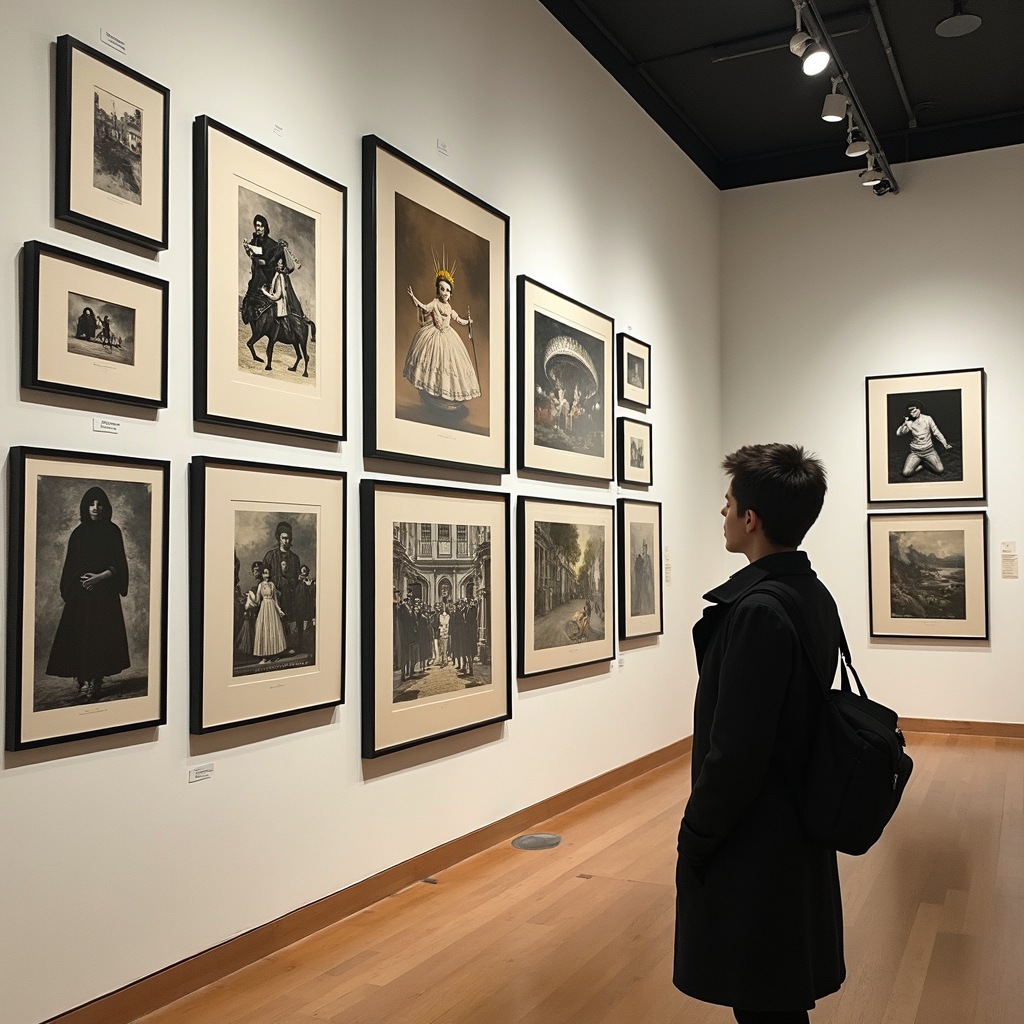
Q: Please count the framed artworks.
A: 14